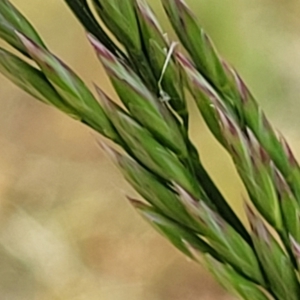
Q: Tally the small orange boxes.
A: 0